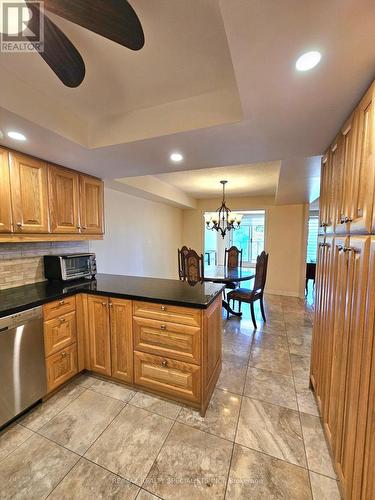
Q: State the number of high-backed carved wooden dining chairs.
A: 4